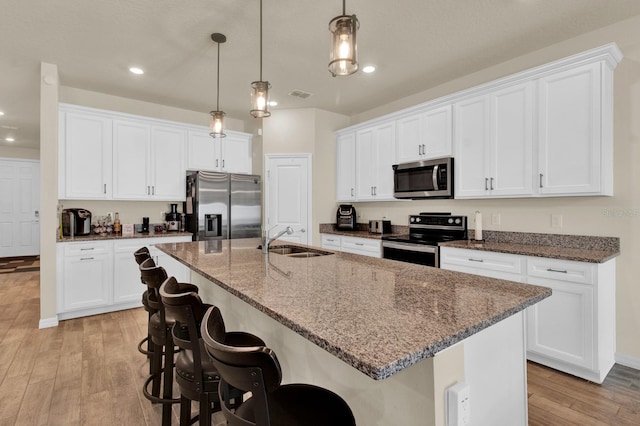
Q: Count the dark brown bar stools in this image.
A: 4